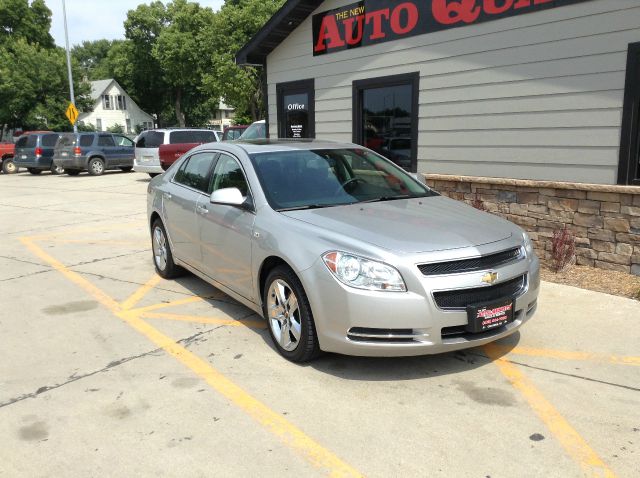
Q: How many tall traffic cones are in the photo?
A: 0